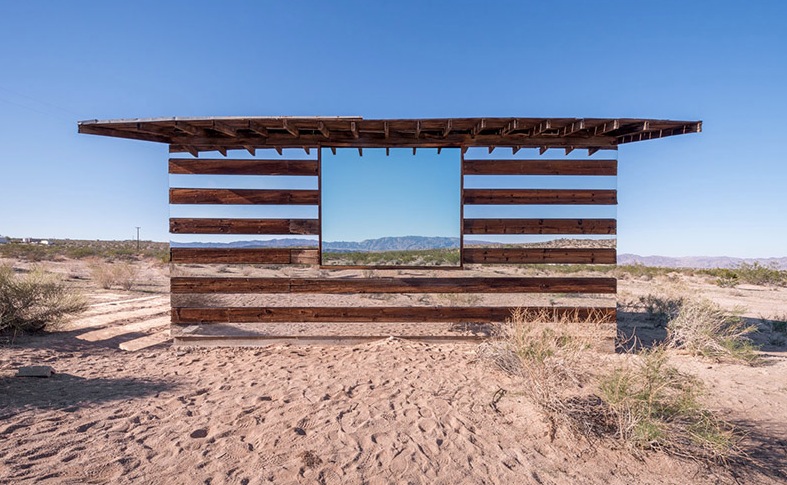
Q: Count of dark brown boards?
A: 10